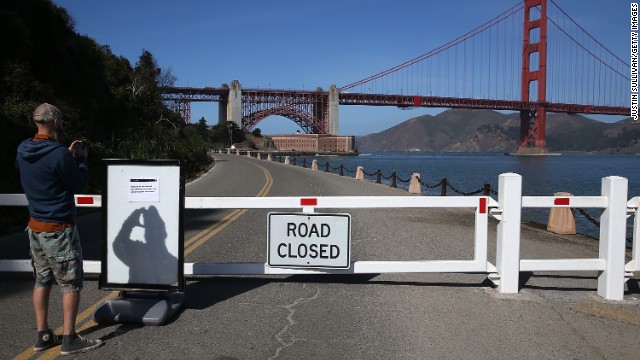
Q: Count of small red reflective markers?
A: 4